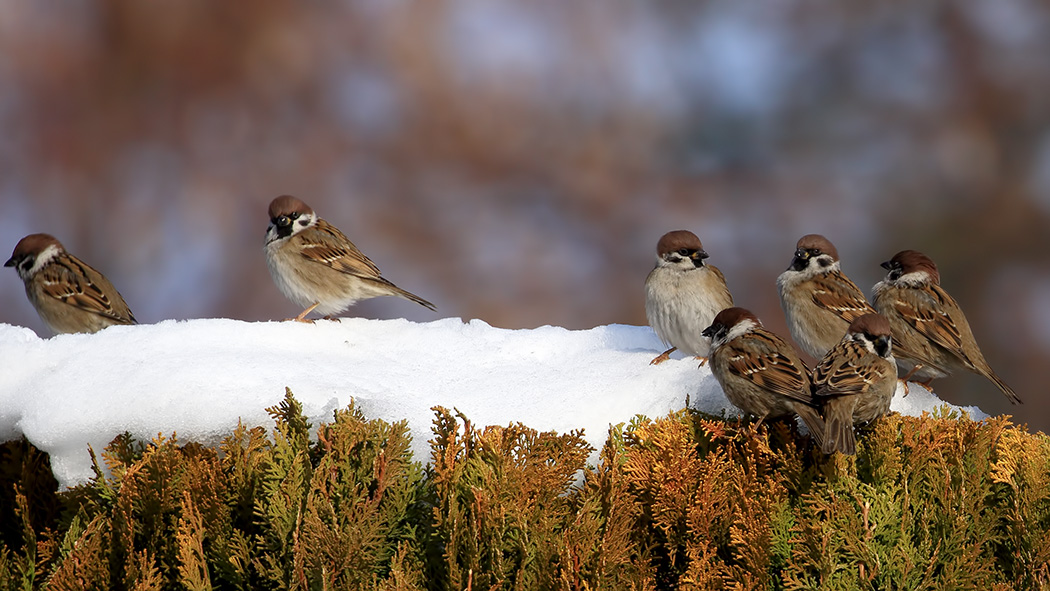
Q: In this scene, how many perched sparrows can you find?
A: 7